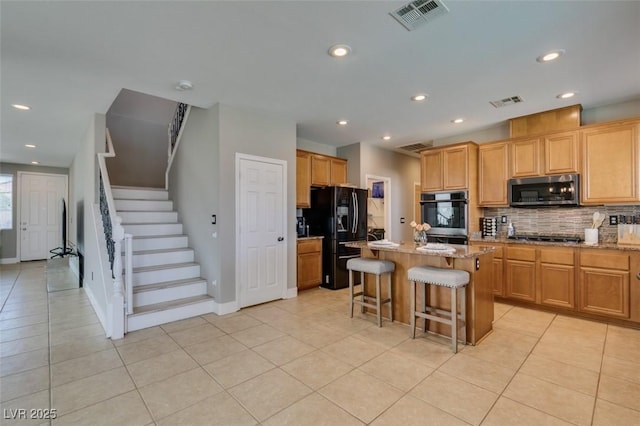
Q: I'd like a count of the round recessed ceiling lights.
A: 10